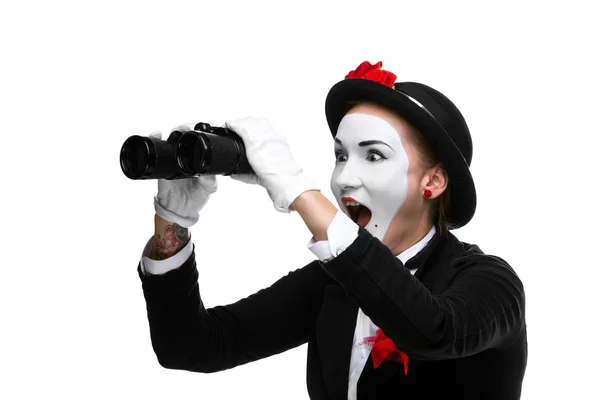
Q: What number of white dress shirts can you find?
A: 1